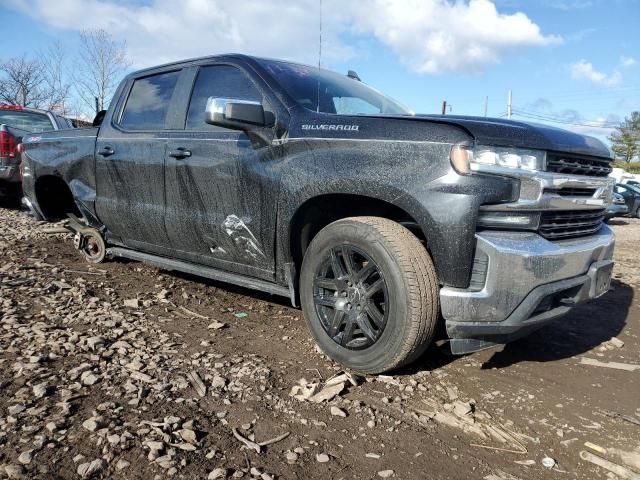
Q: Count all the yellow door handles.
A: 0